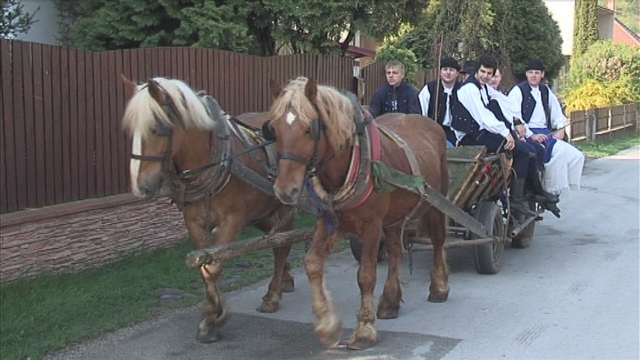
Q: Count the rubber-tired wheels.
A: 3